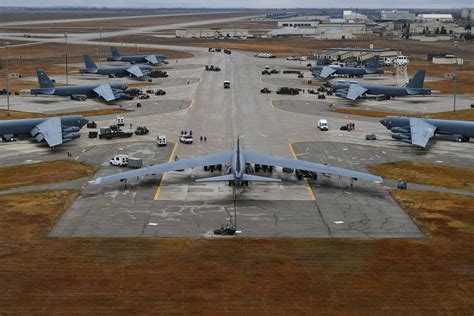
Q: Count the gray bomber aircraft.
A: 8